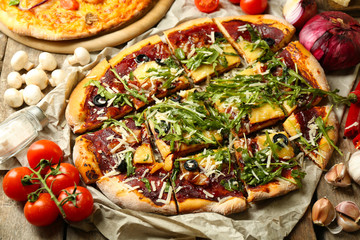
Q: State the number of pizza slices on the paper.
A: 12